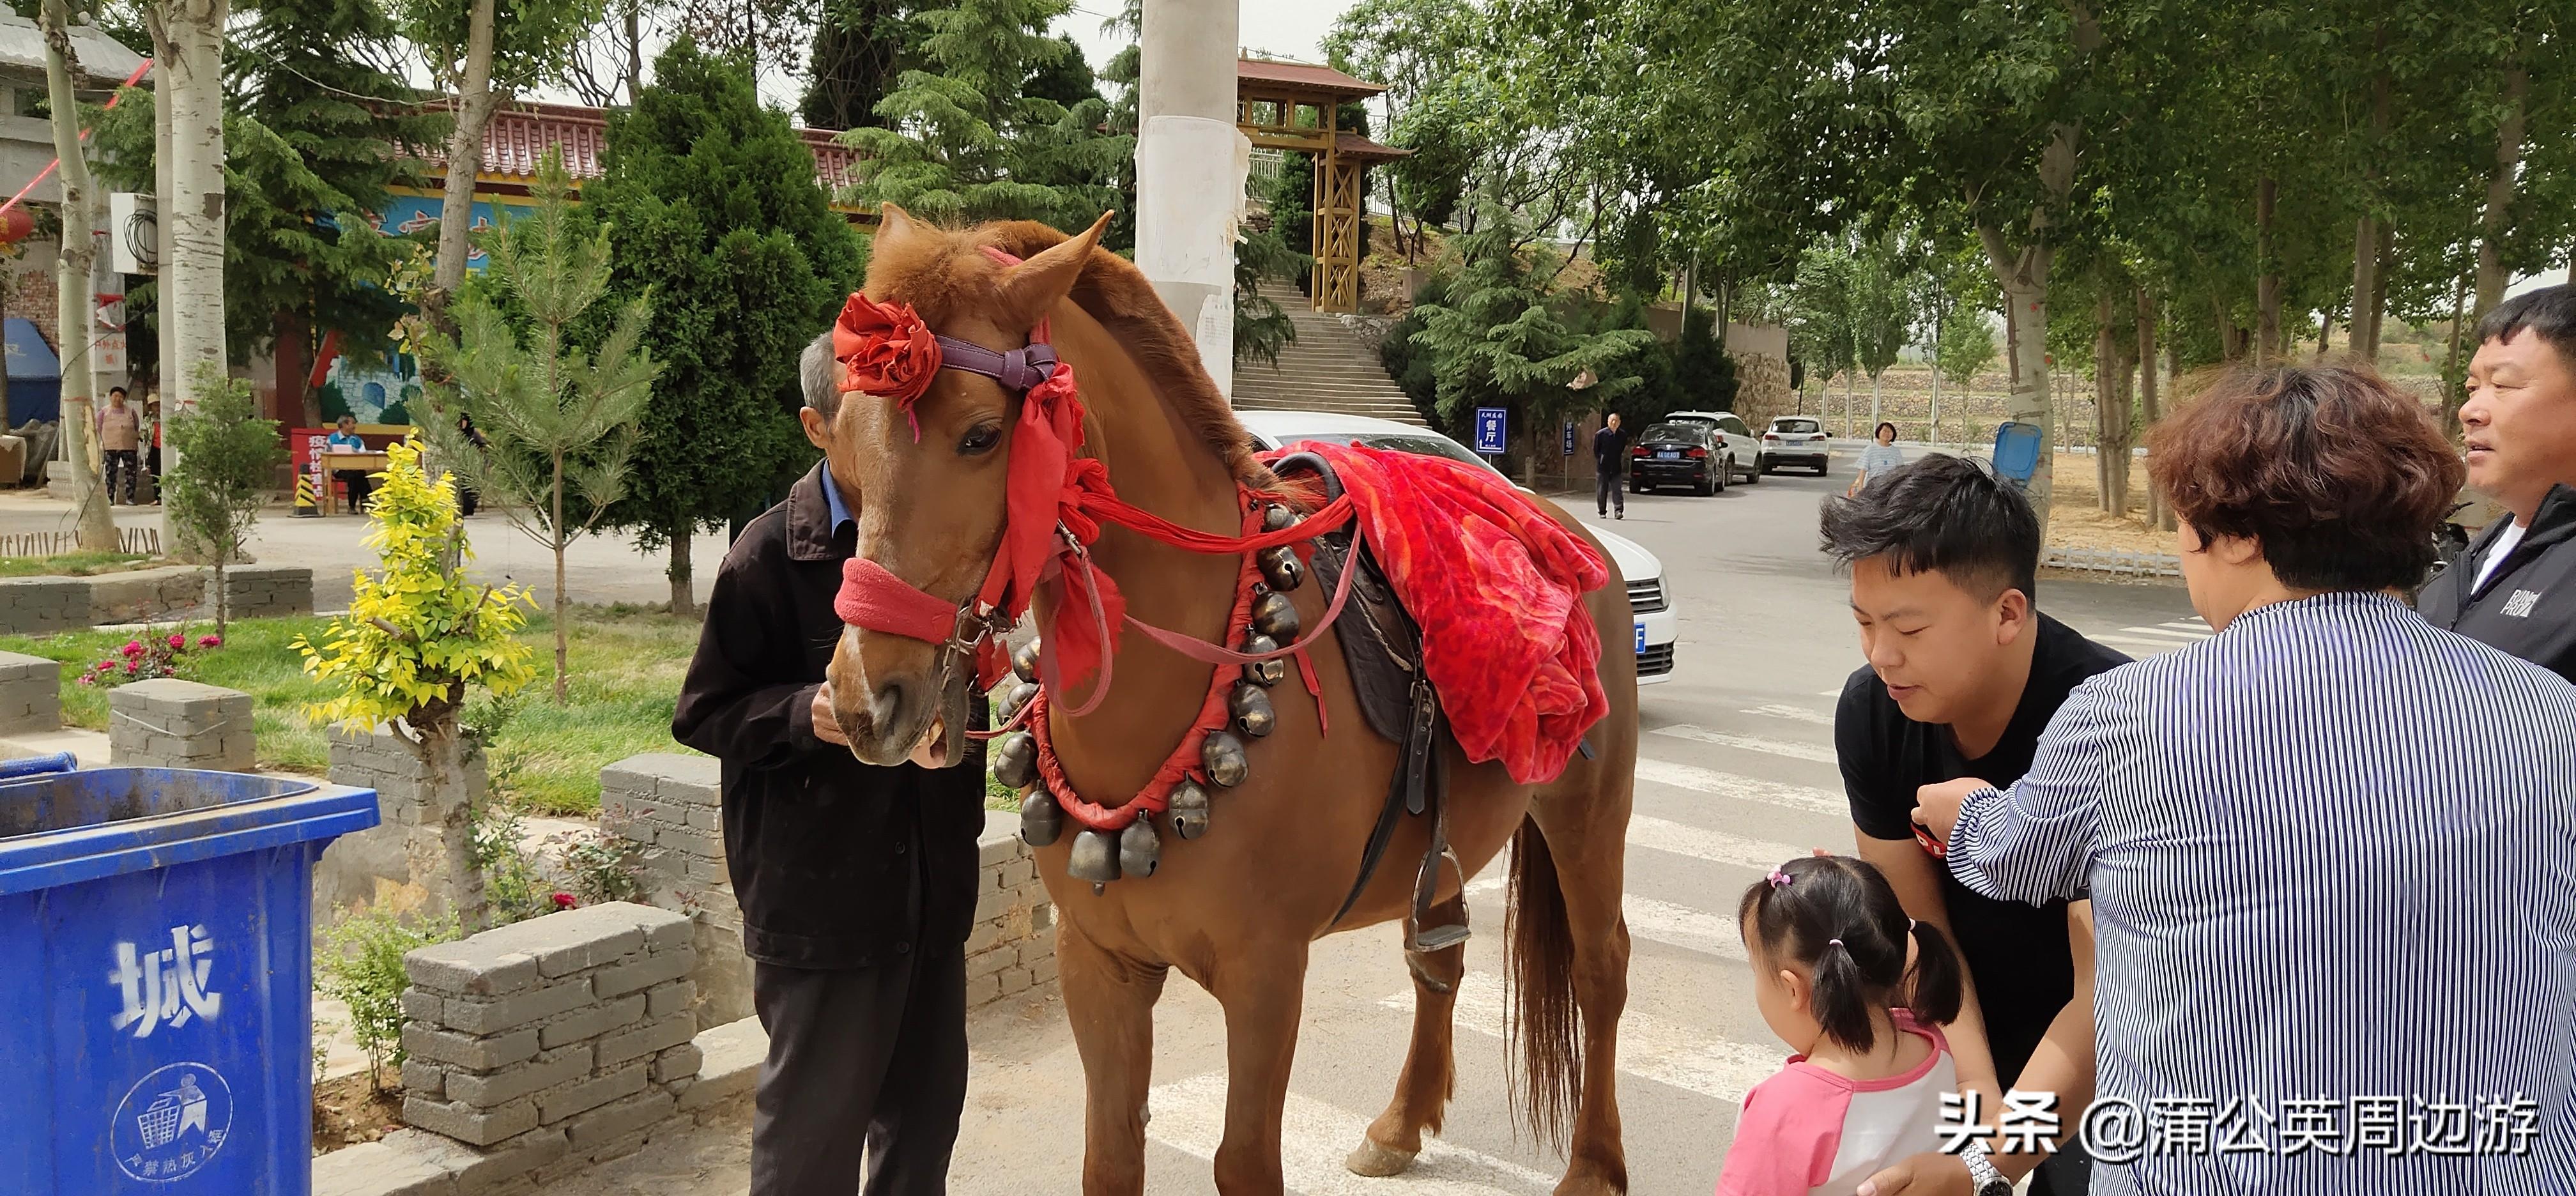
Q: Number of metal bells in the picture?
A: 13